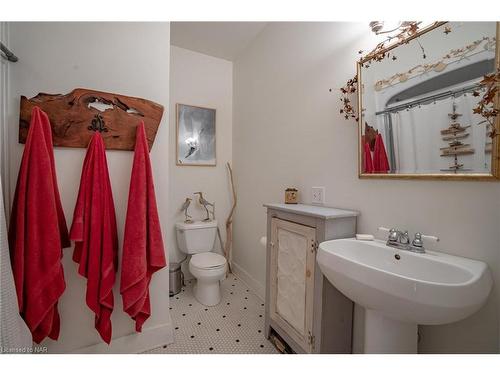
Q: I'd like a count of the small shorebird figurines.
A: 2